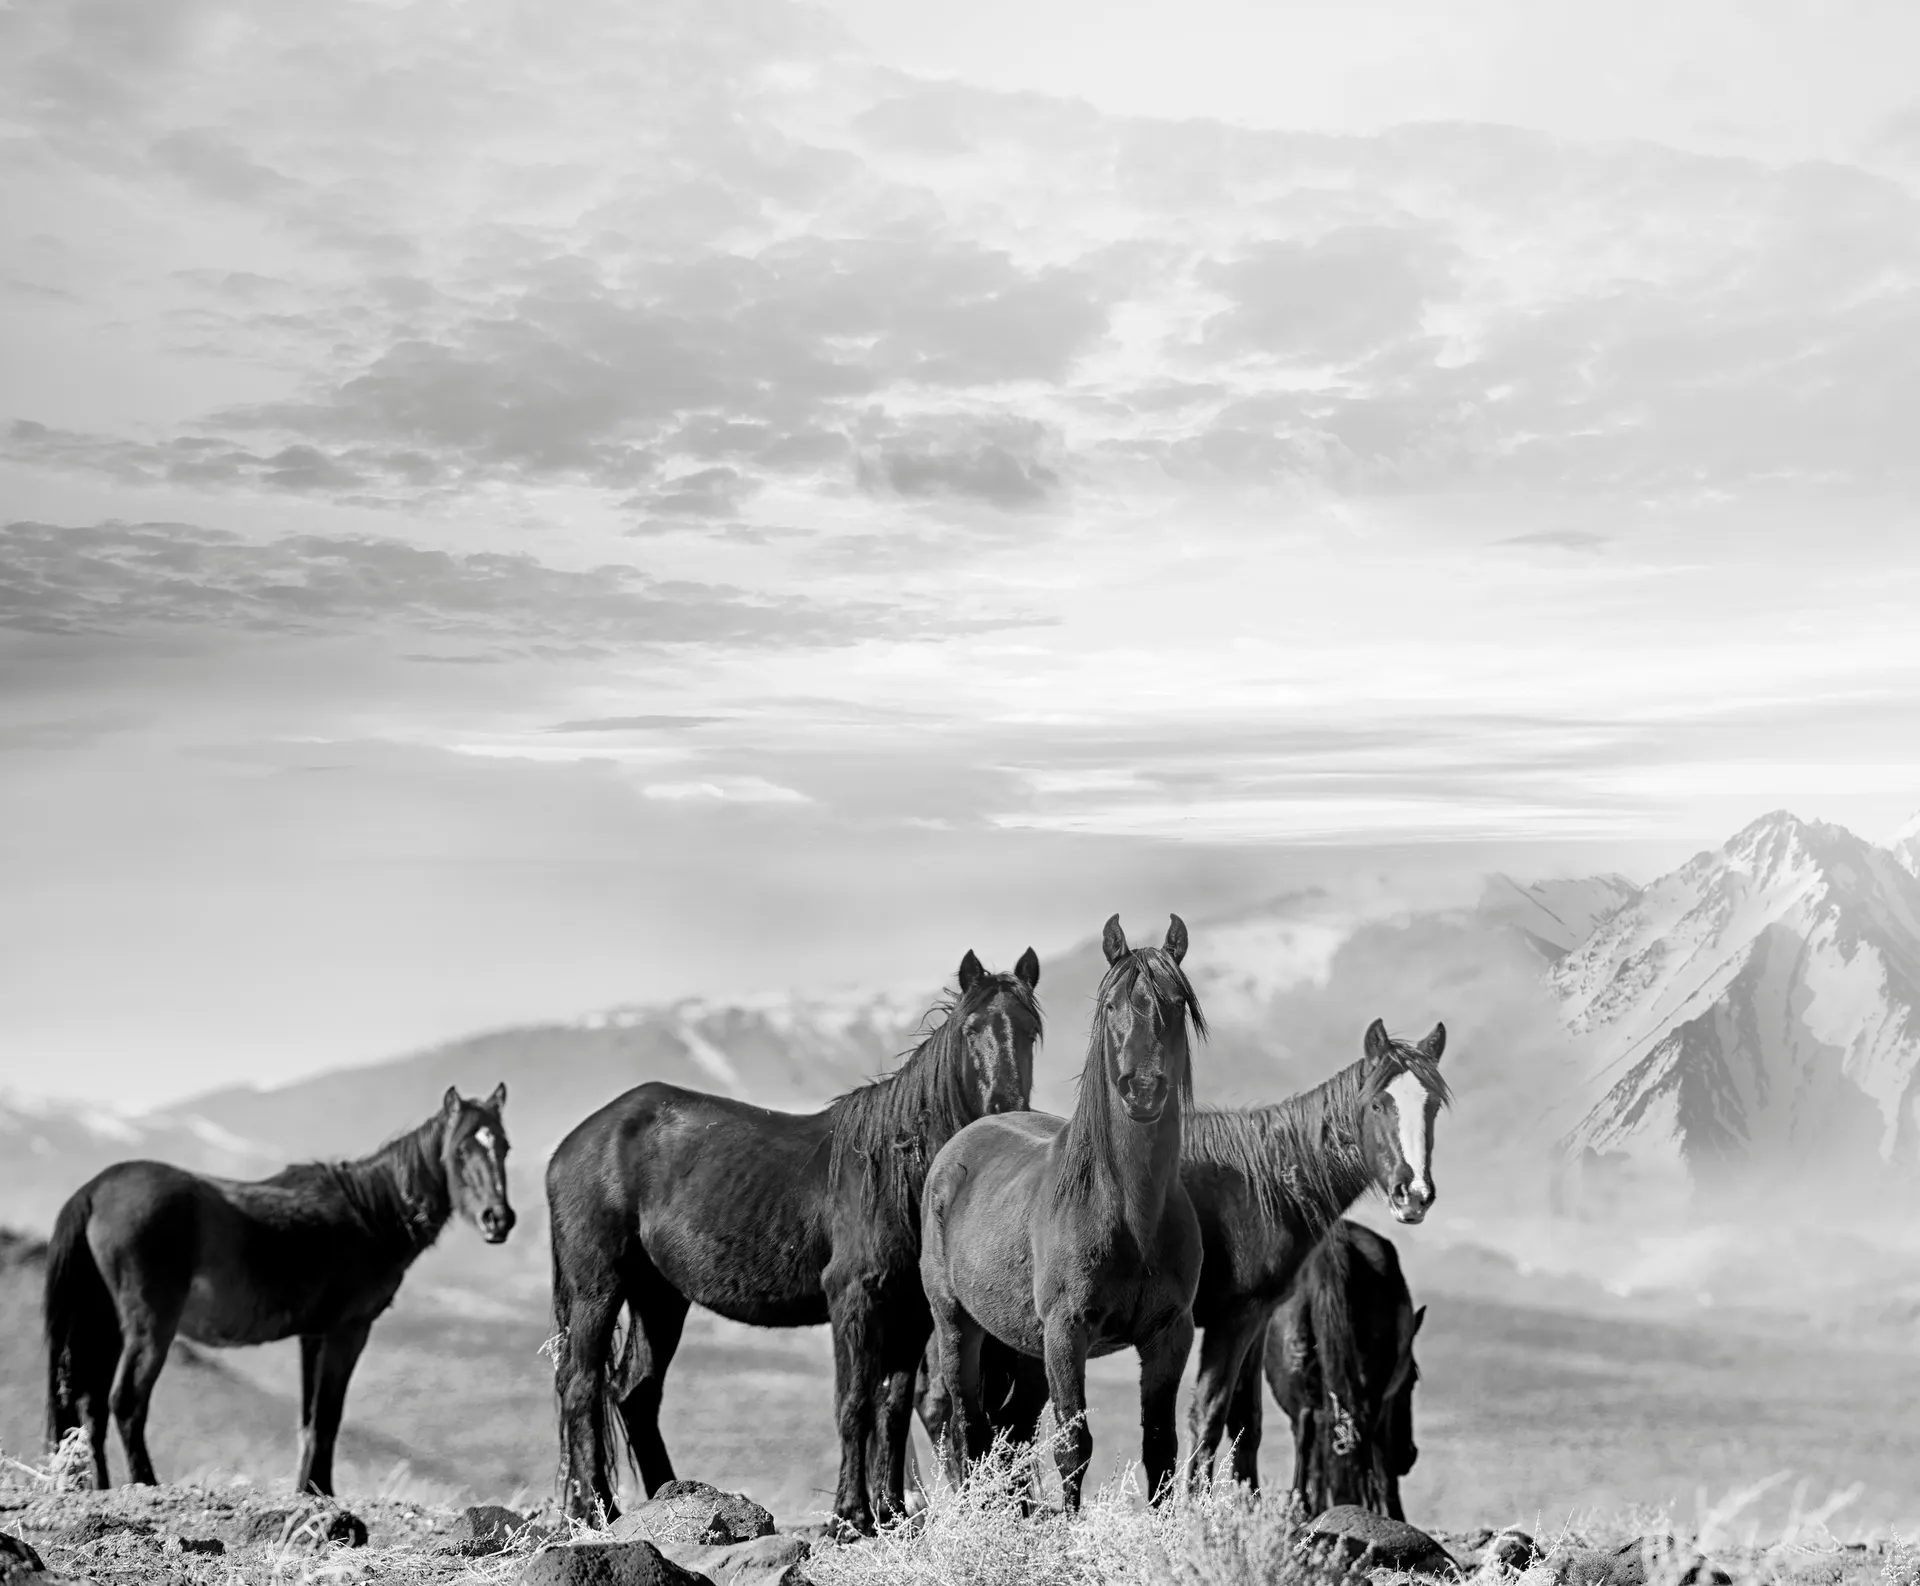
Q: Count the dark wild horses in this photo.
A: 5